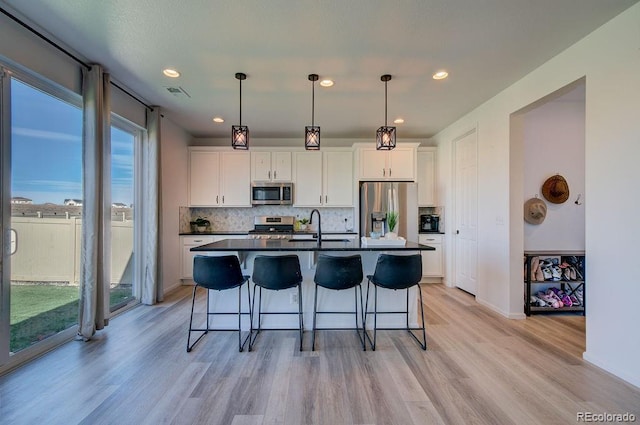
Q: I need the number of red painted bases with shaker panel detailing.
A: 0